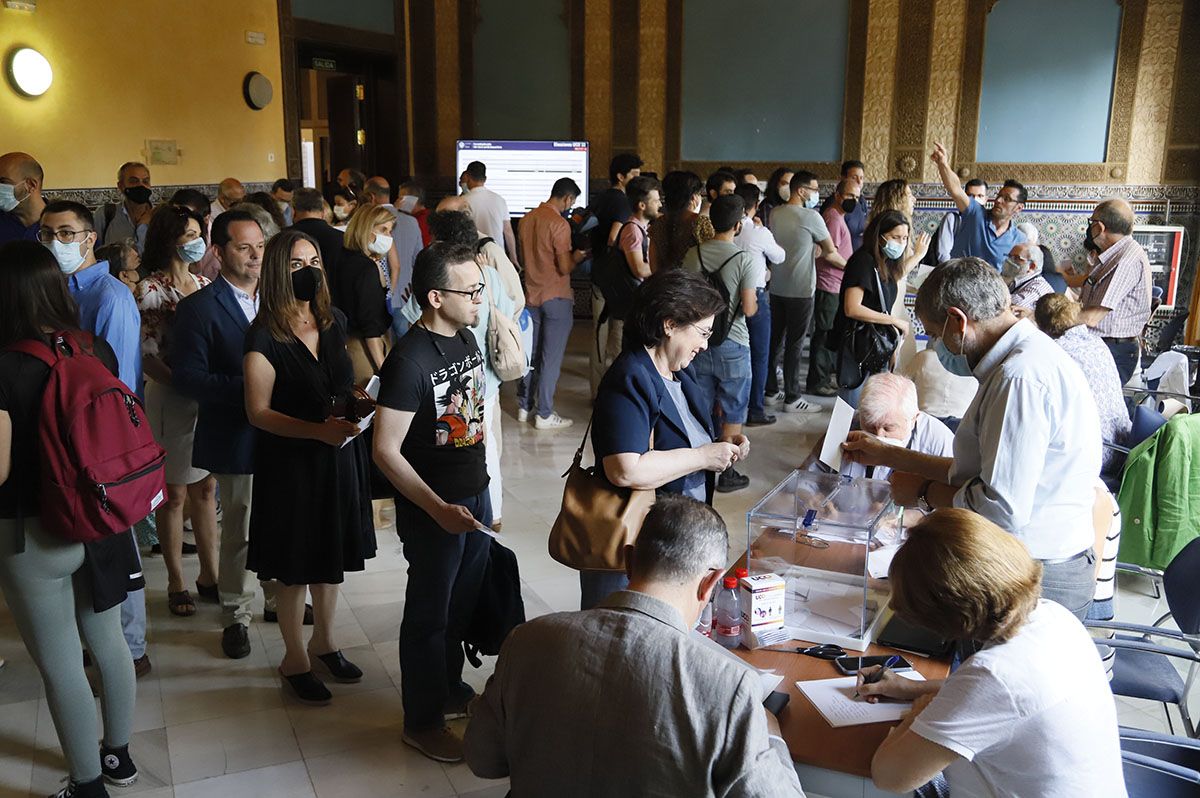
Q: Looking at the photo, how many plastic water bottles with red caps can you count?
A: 2